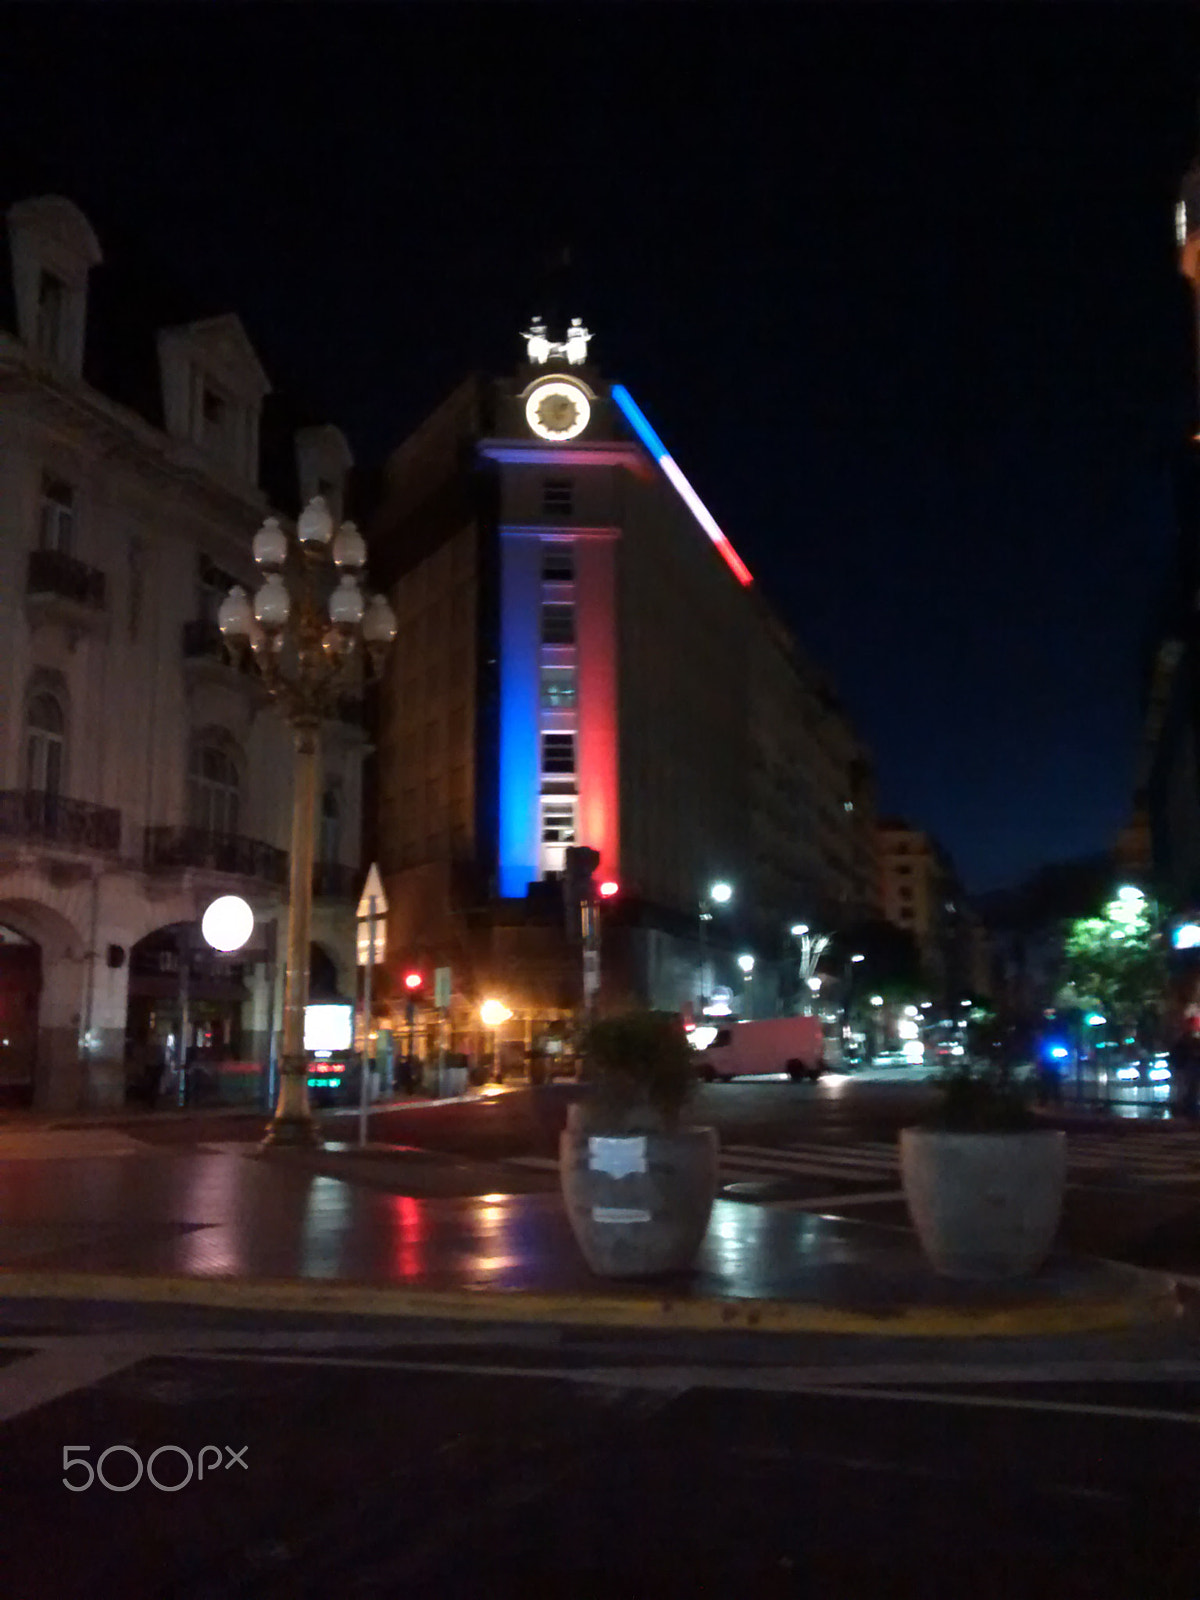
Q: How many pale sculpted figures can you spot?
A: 2